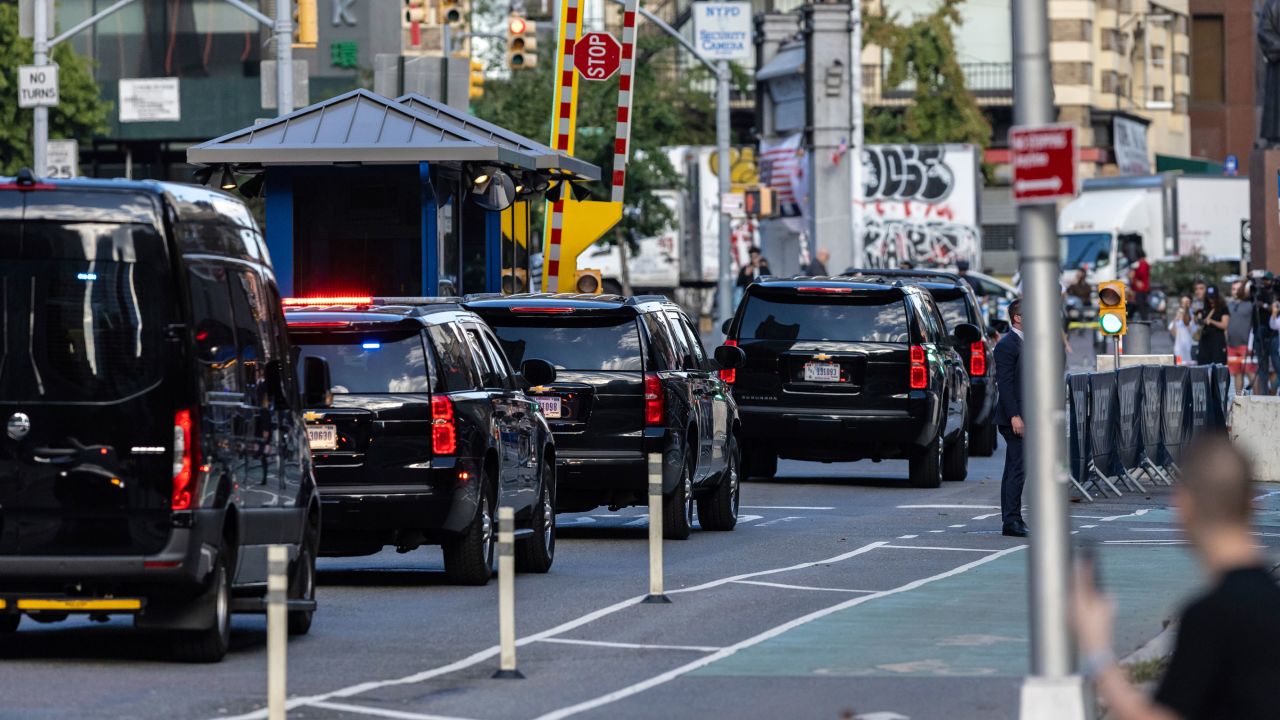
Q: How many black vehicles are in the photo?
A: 5